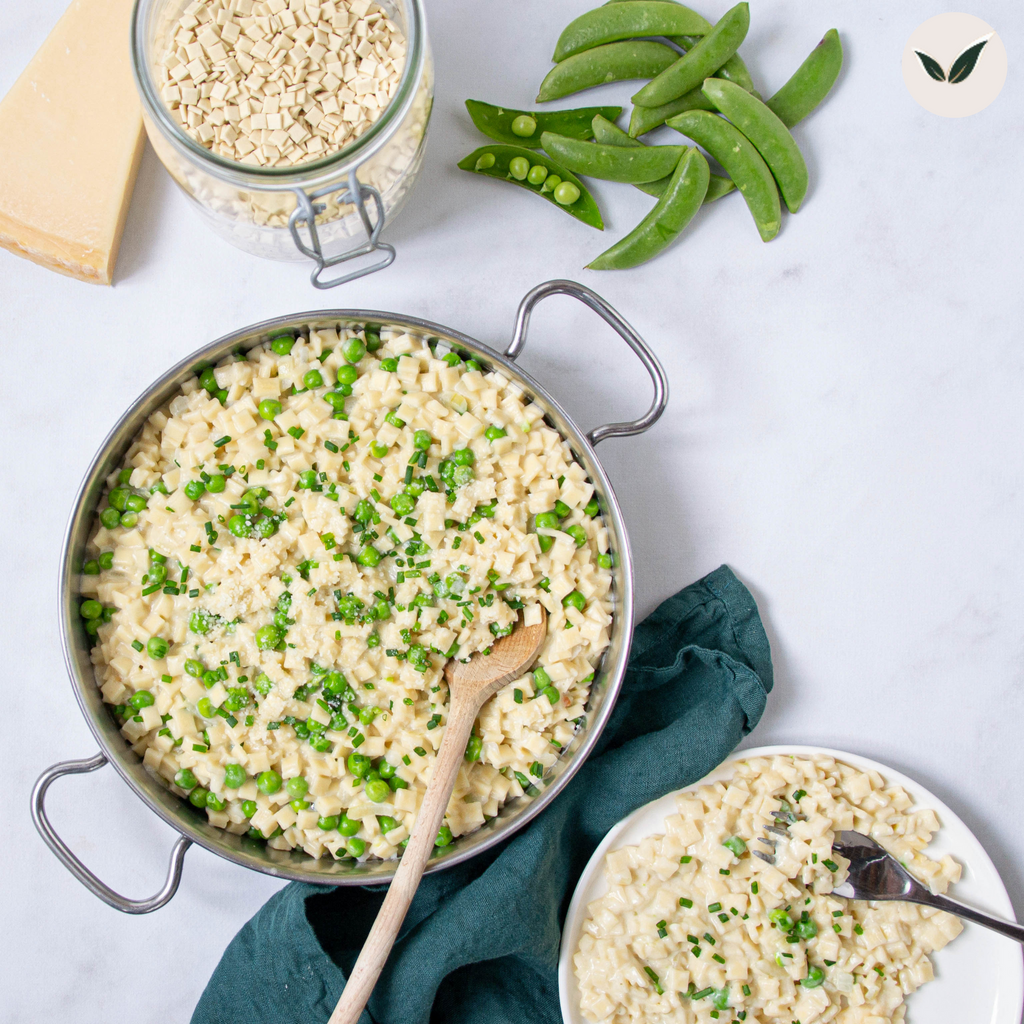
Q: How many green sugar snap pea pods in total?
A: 13